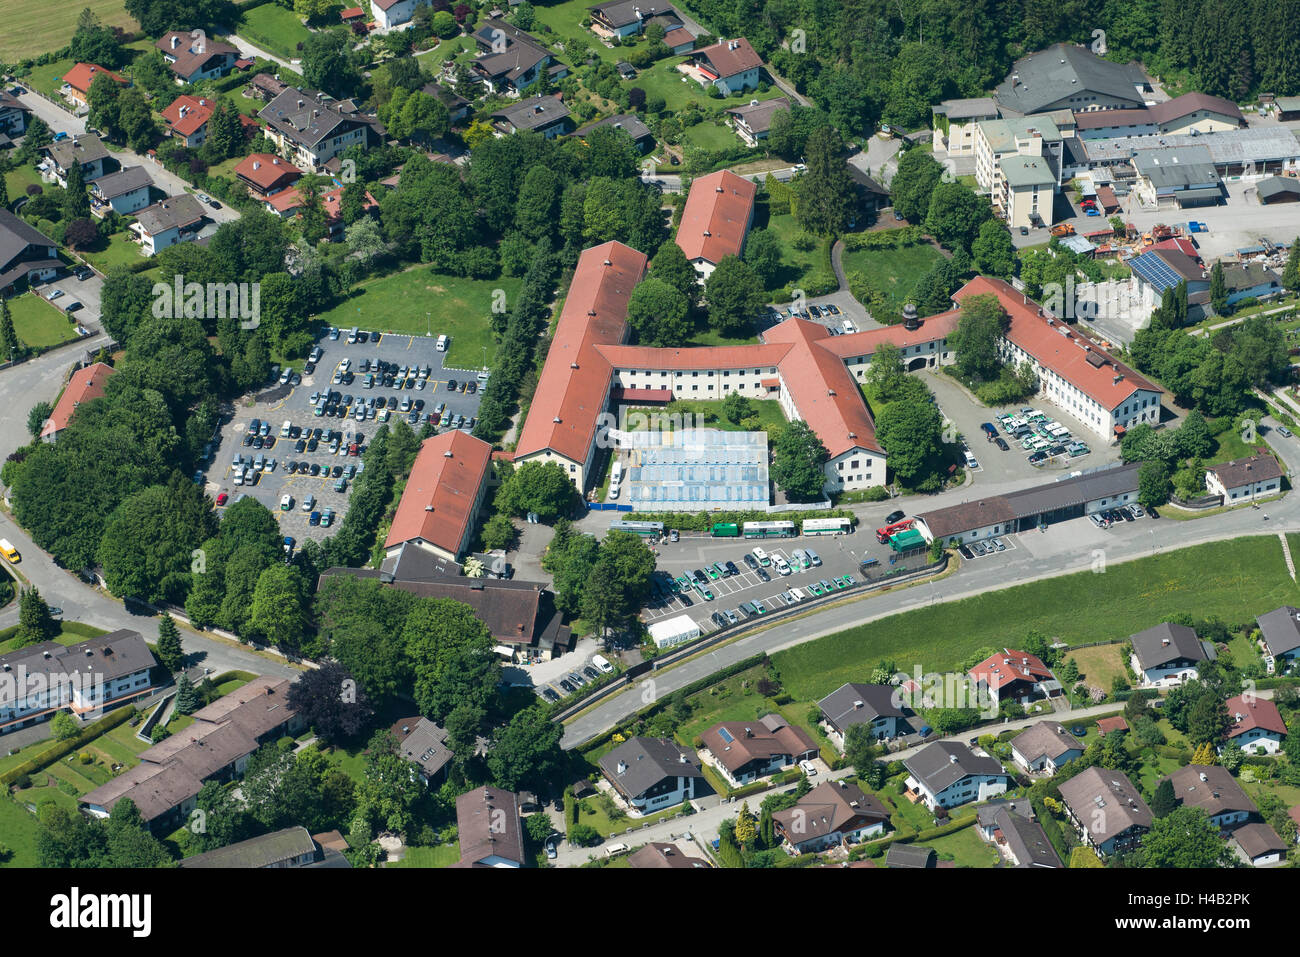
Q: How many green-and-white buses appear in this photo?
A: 3